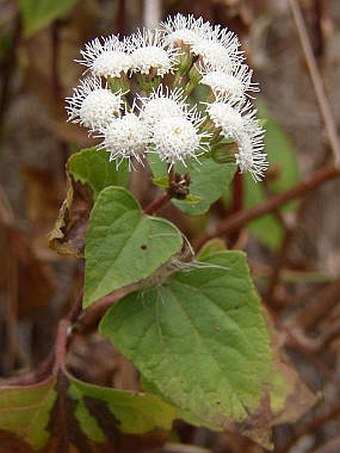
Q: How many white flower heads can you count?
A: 11